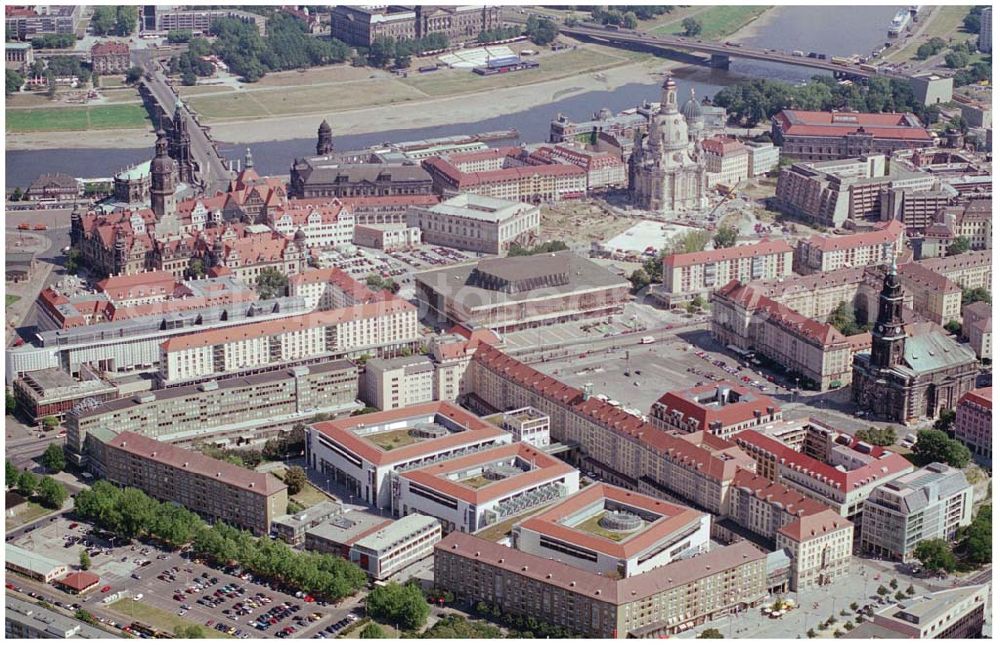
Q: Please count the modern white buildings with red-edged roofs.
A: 3